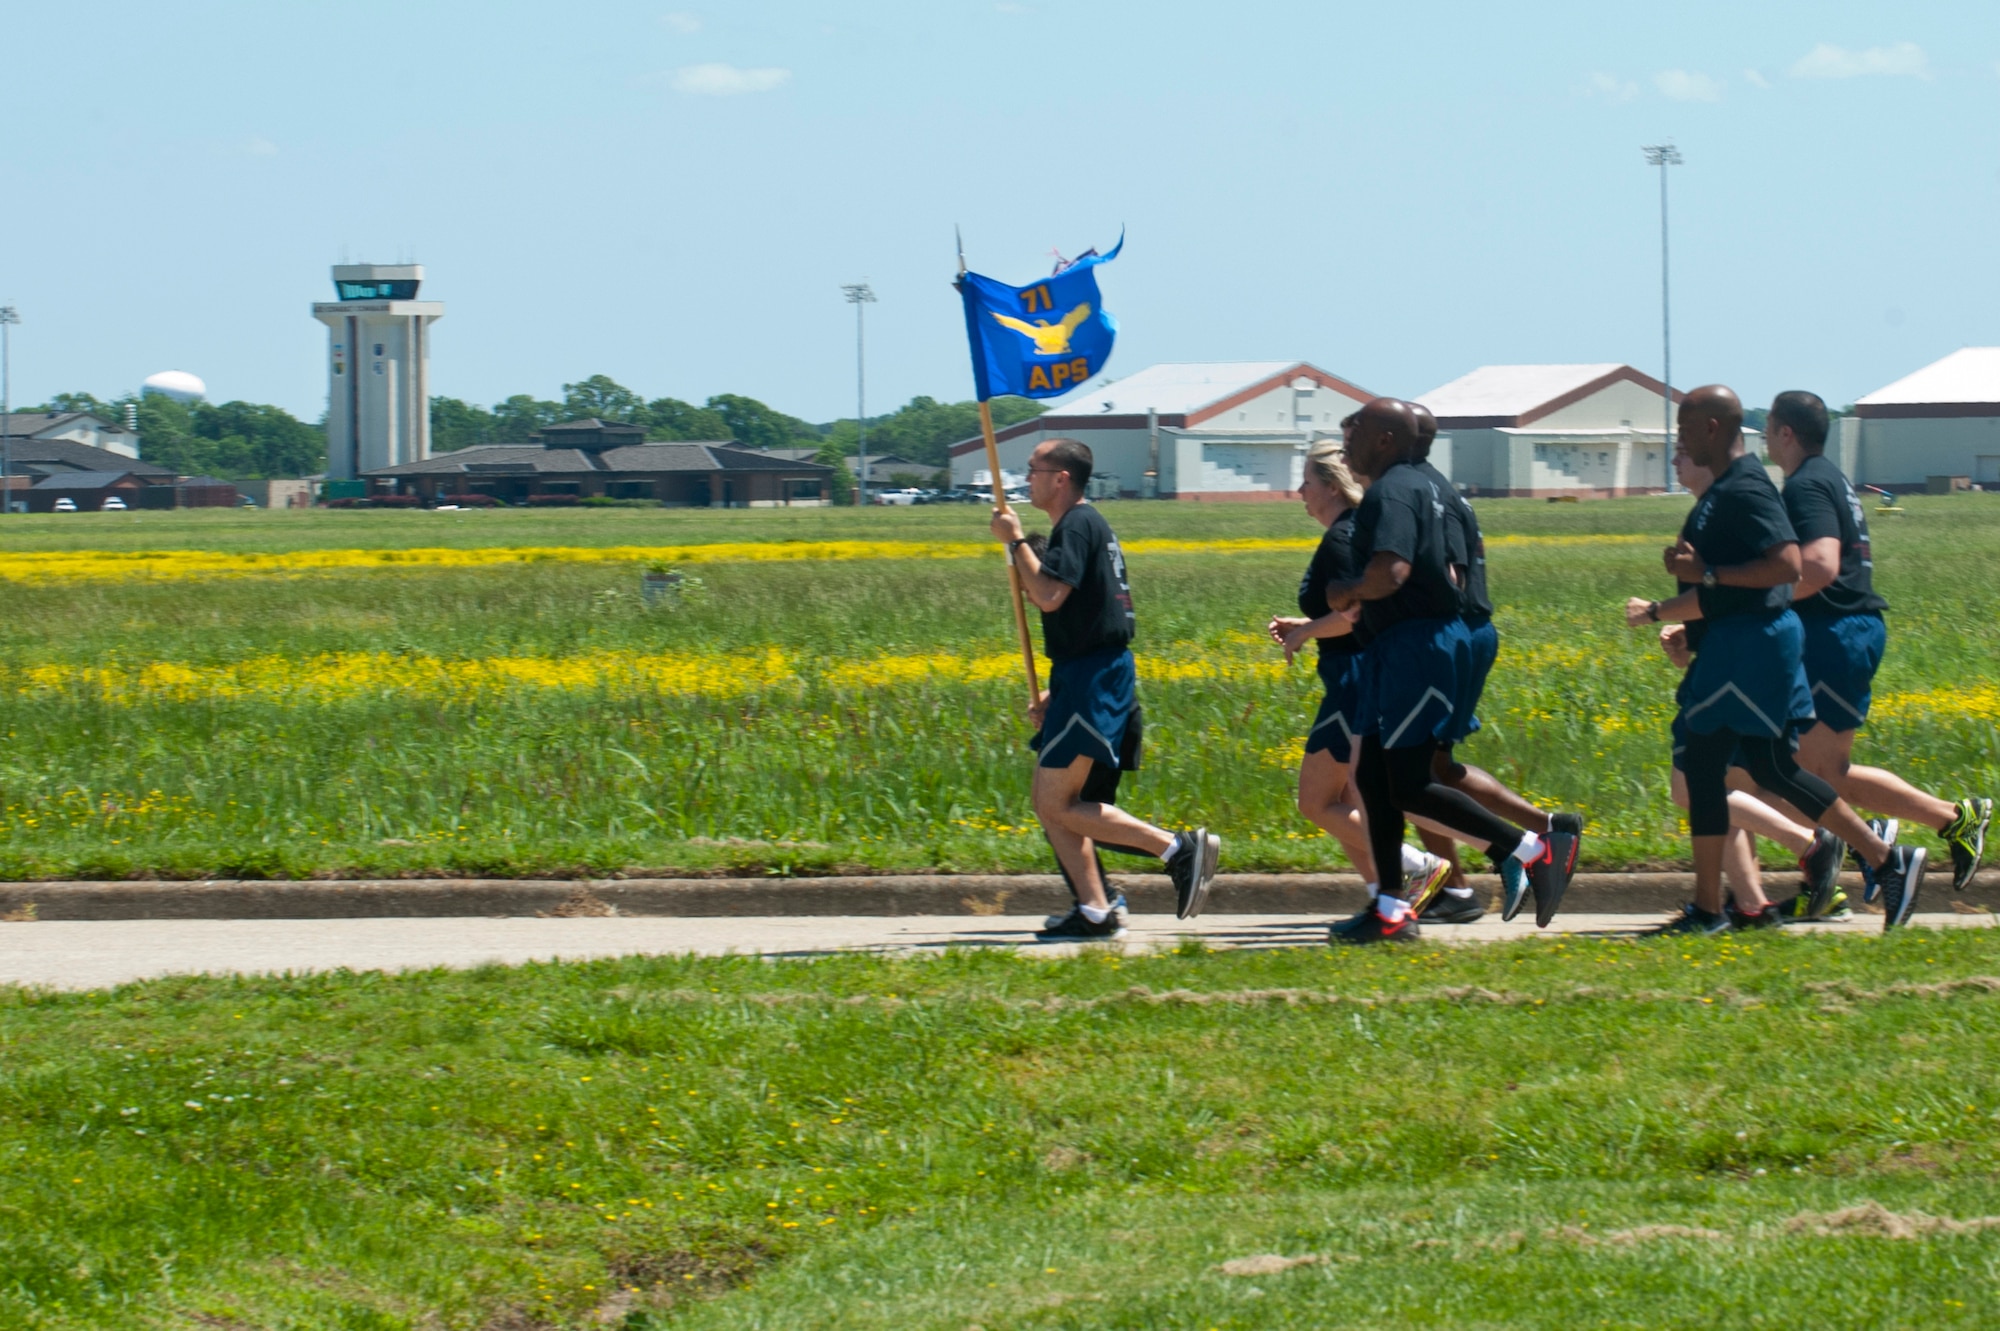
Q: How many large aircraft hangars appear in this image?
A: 3